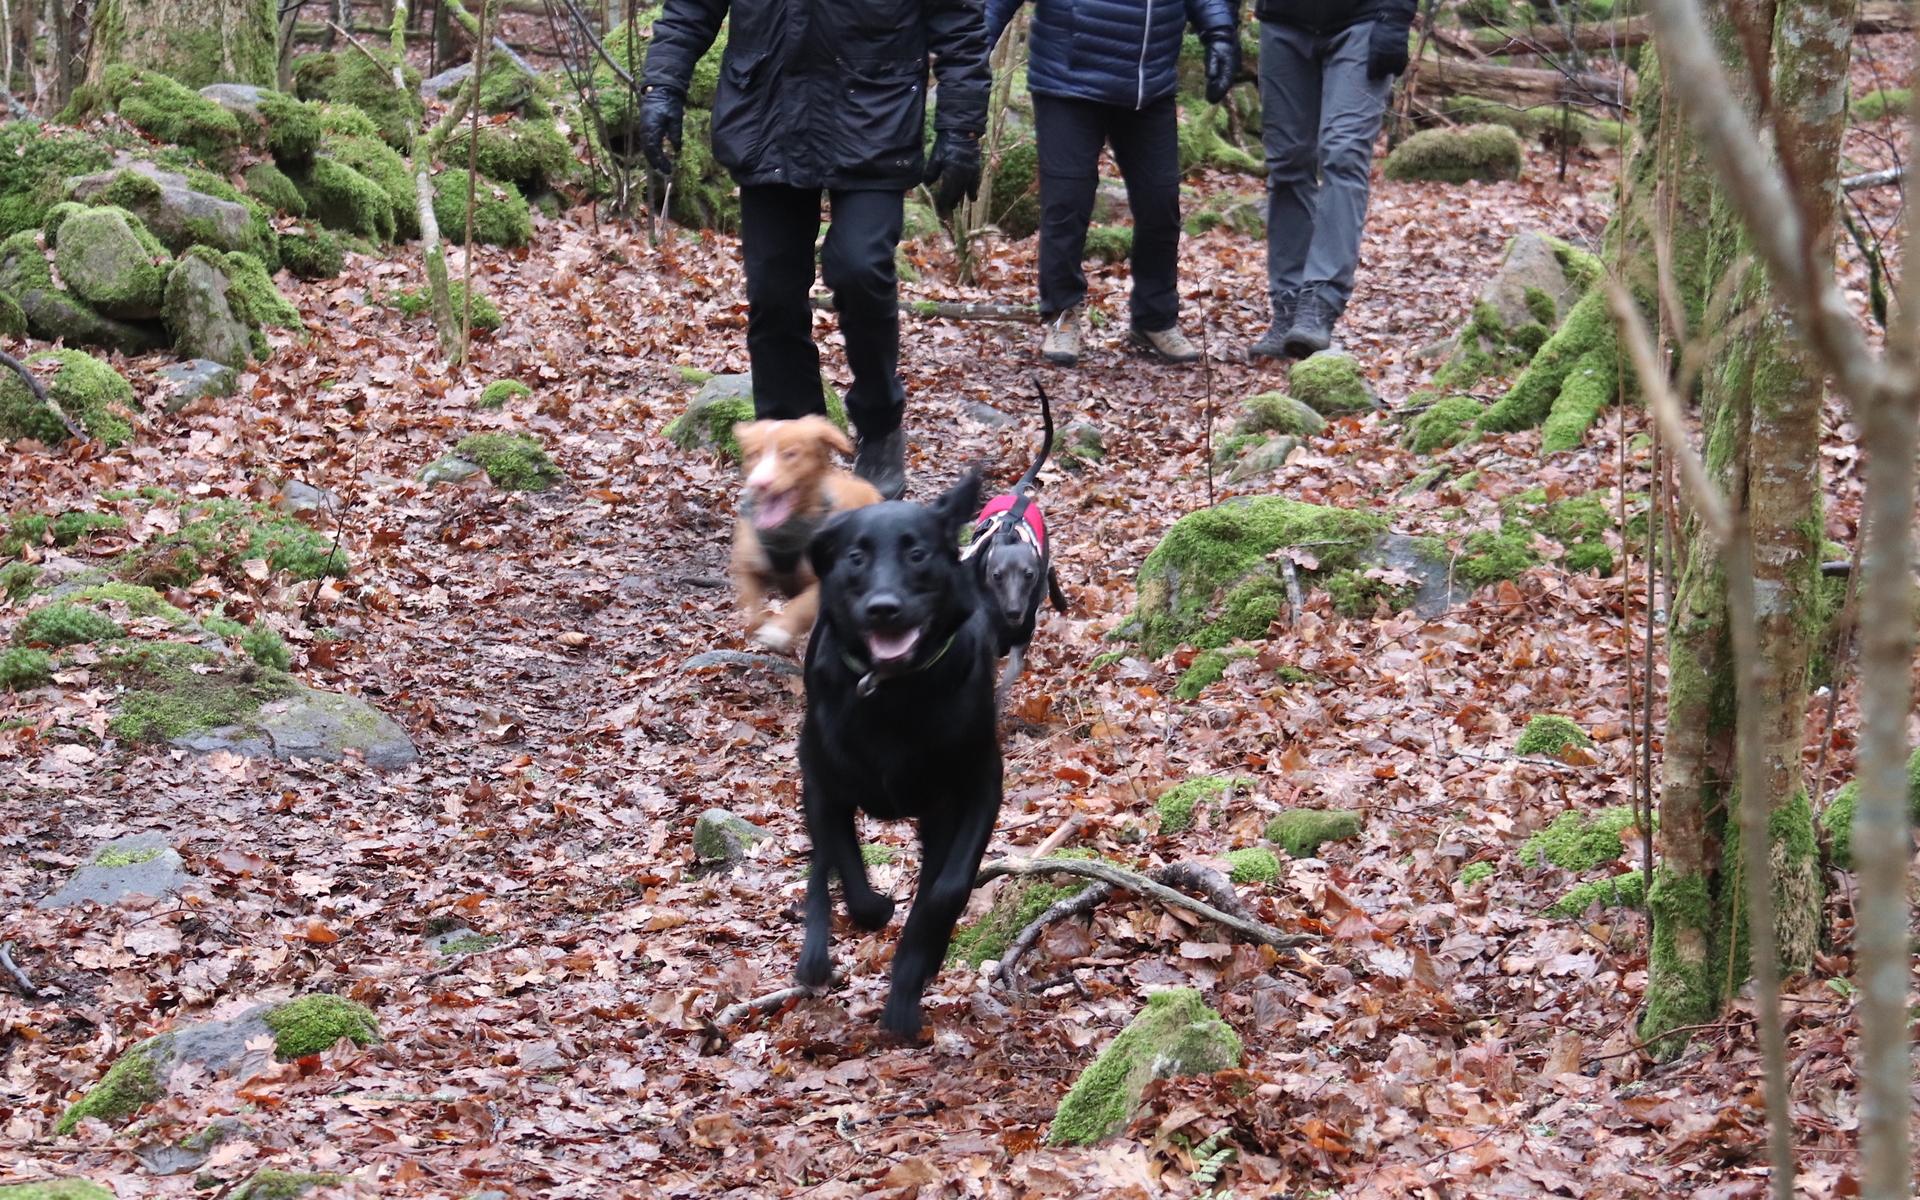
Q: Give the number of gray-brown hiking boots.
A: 2